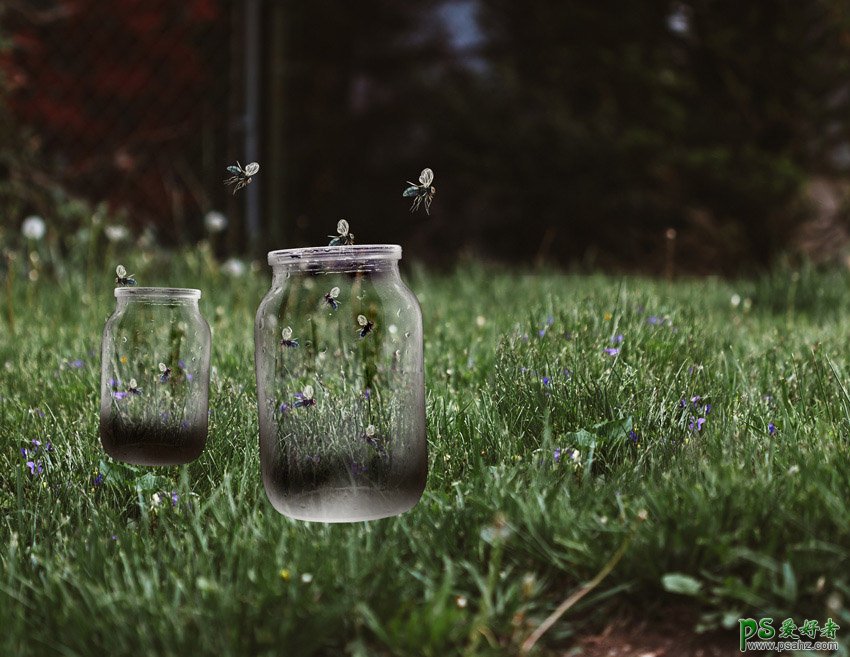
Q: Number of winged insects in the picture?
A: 11